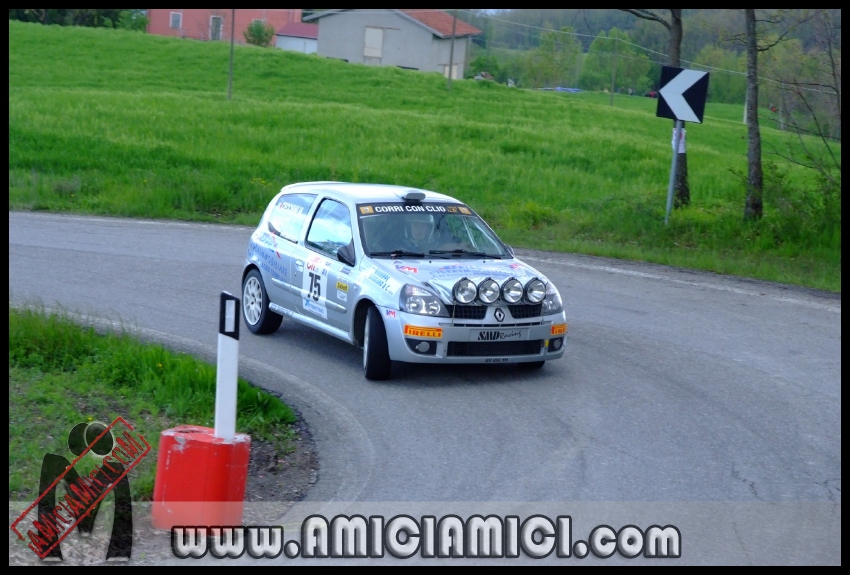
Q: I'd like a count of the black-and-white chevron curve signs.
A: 1